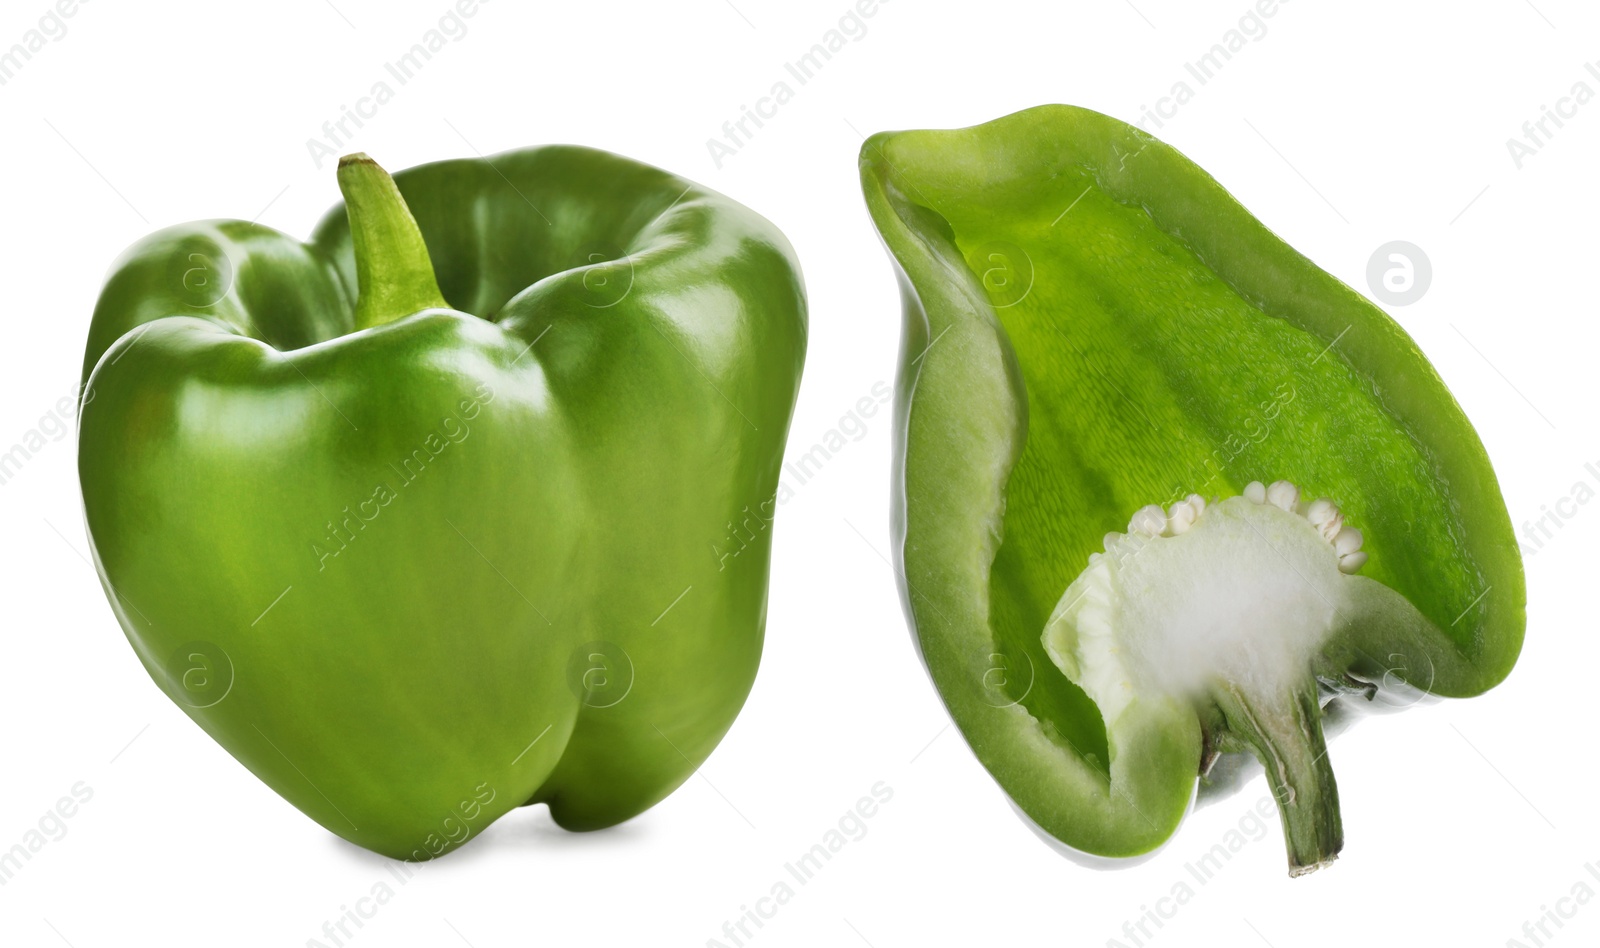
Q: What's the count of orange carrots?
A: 0